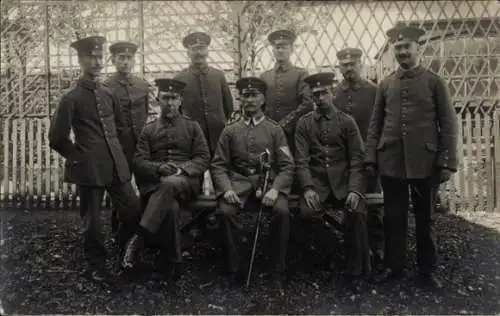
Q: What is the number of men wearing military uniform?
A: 9